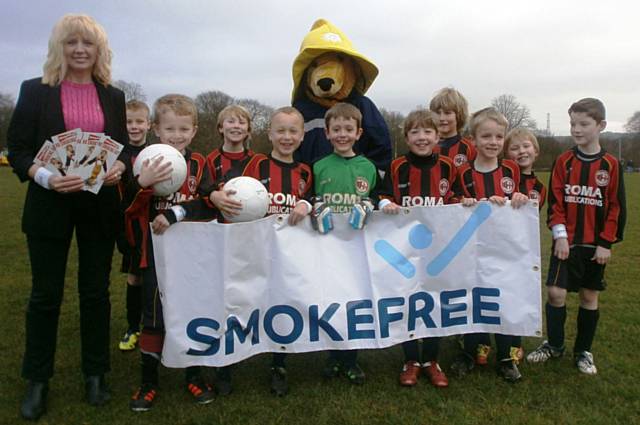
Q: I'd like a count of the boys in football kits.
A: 10